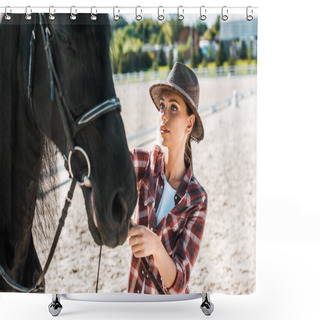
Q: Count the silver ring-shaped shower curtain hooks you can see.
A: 12